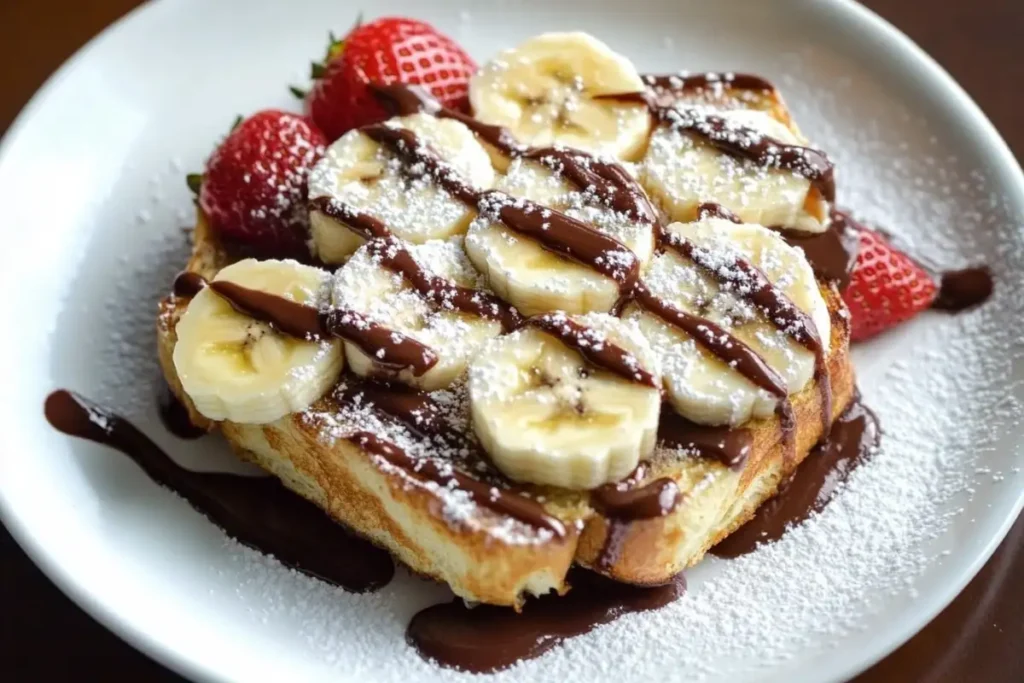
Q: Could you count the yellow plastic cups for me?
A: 0